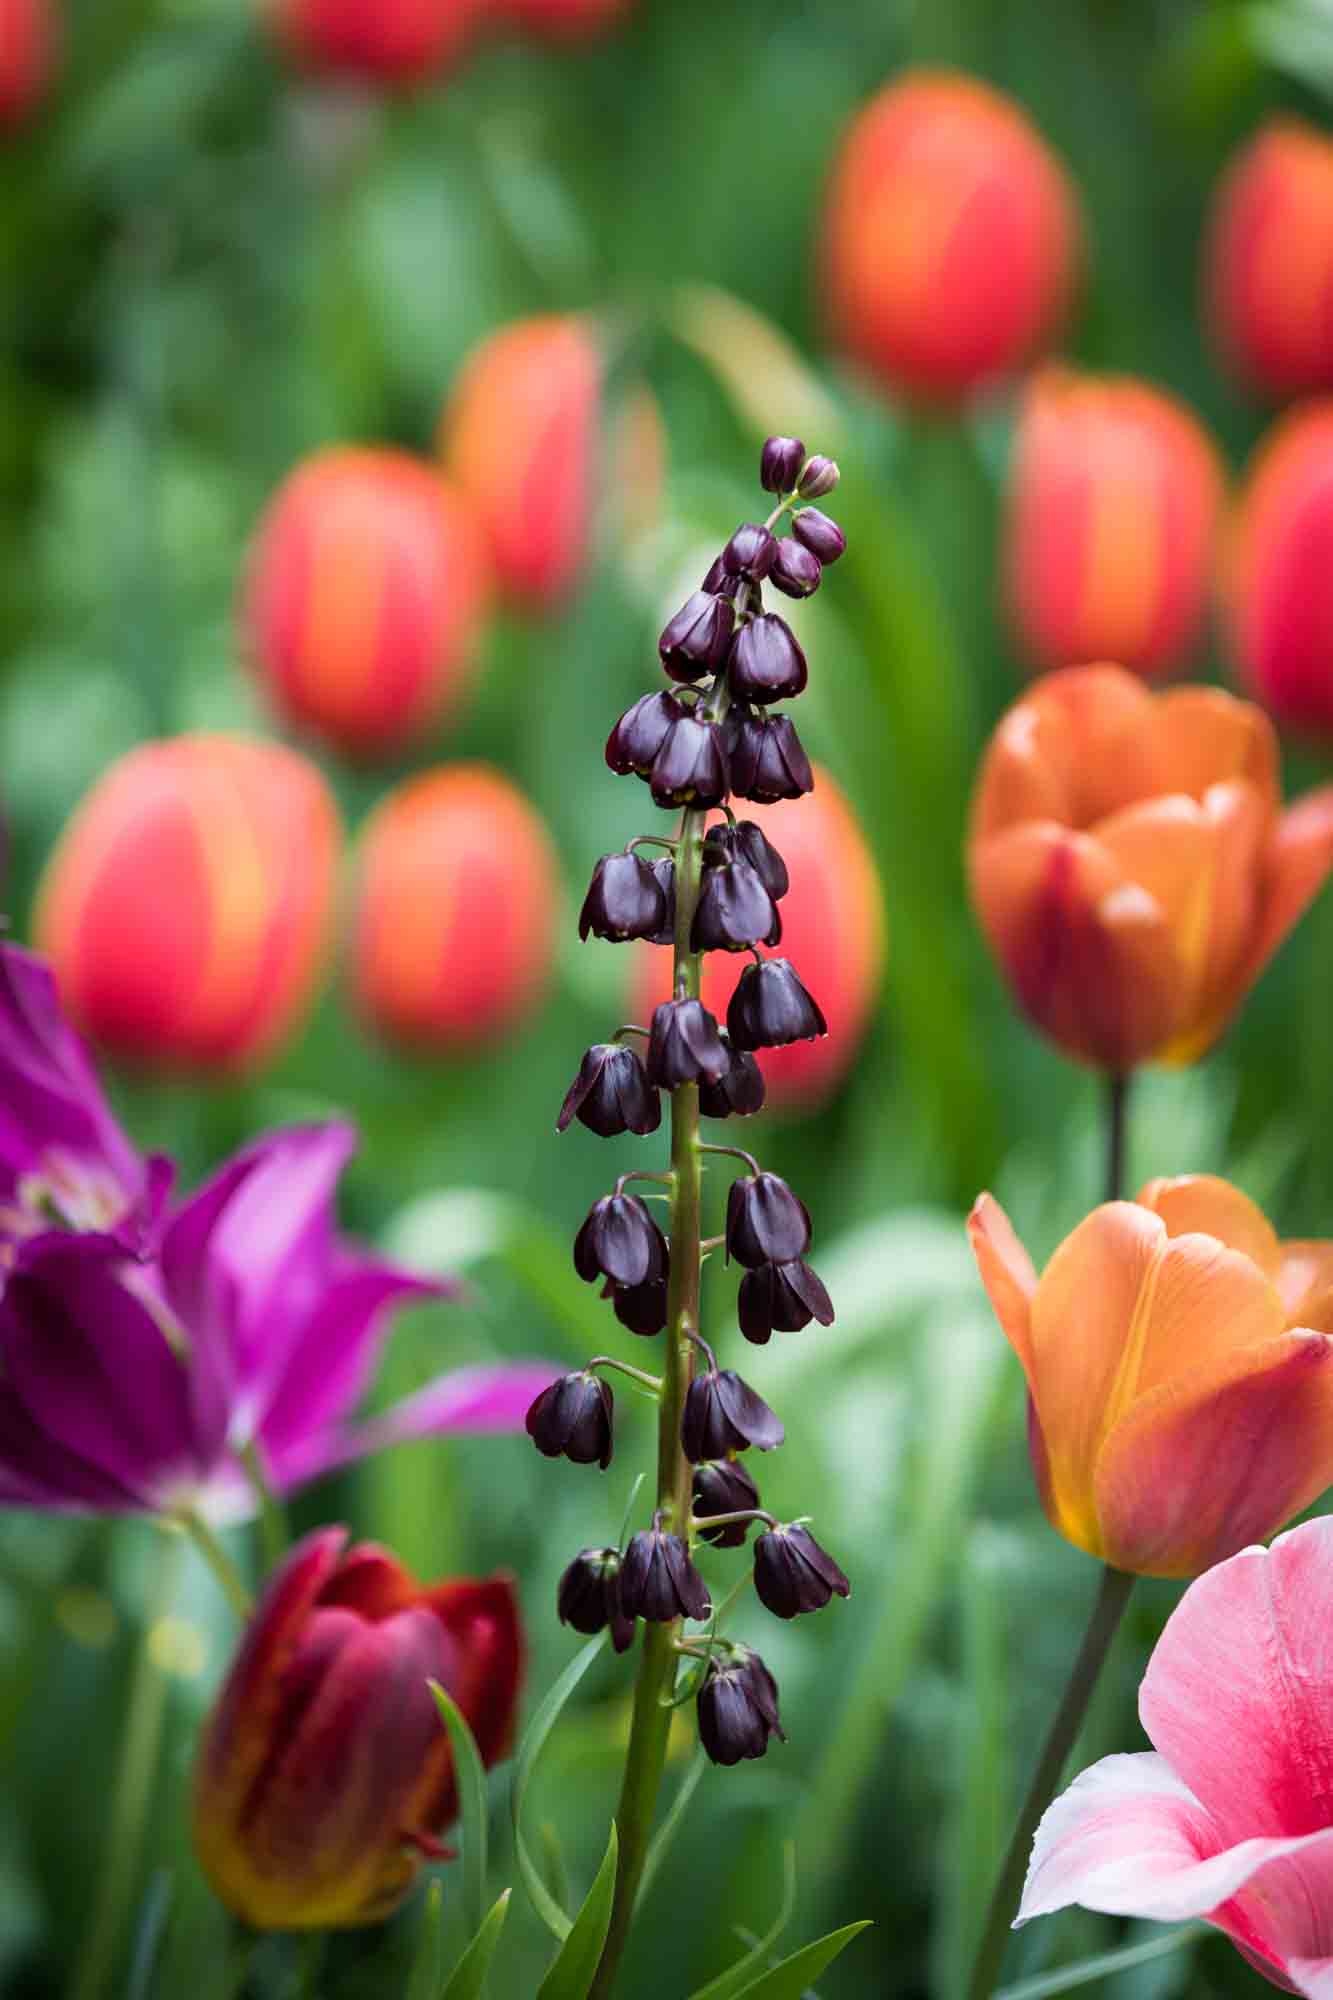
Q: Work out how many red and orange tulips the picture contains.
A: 15